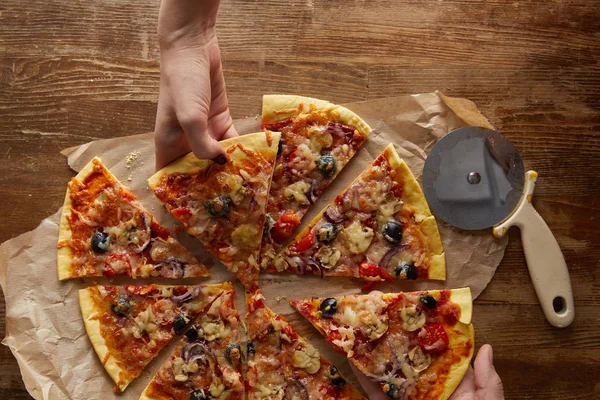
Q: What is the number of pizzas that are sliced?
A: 1